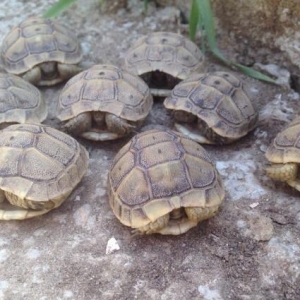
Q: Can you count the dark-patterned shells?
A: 8